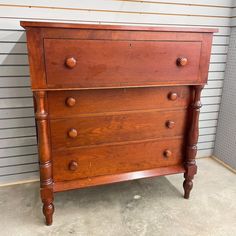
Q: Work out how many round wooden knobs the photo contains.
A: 8